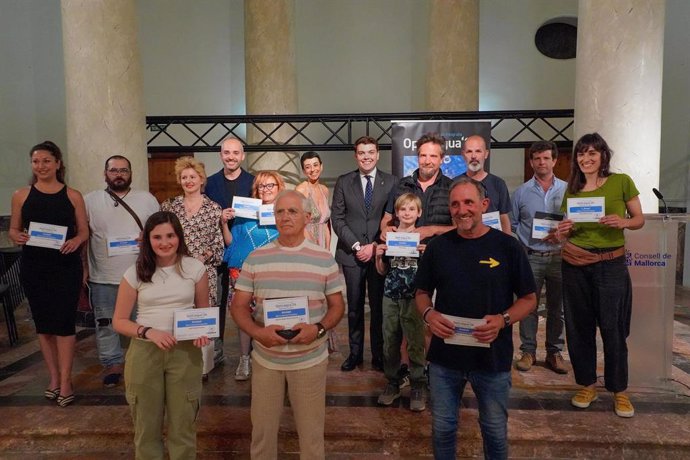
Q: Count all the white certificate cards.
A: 11